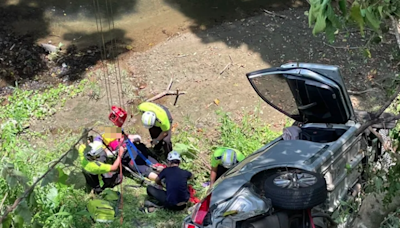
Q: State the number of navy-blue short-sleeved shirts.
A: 1